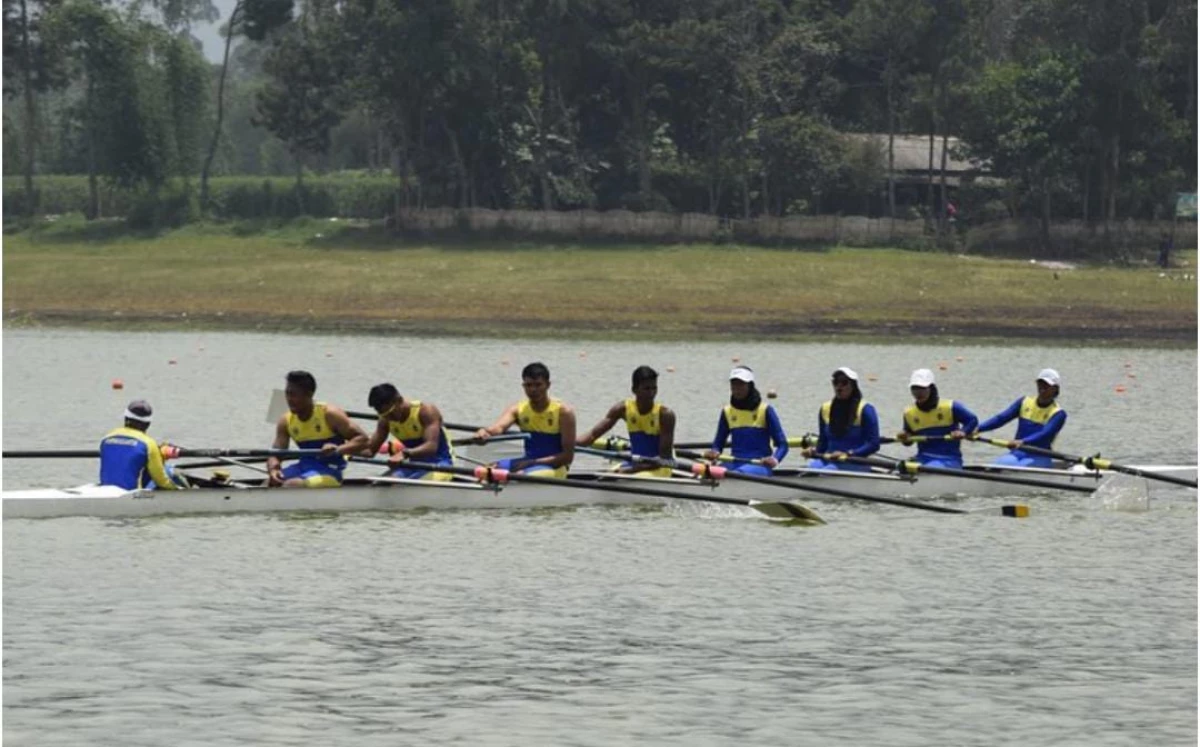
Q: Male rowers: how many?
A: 4